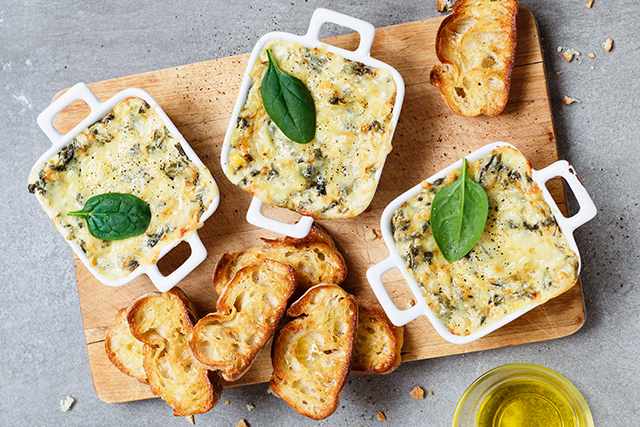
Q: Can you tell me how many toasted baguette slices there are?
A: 7